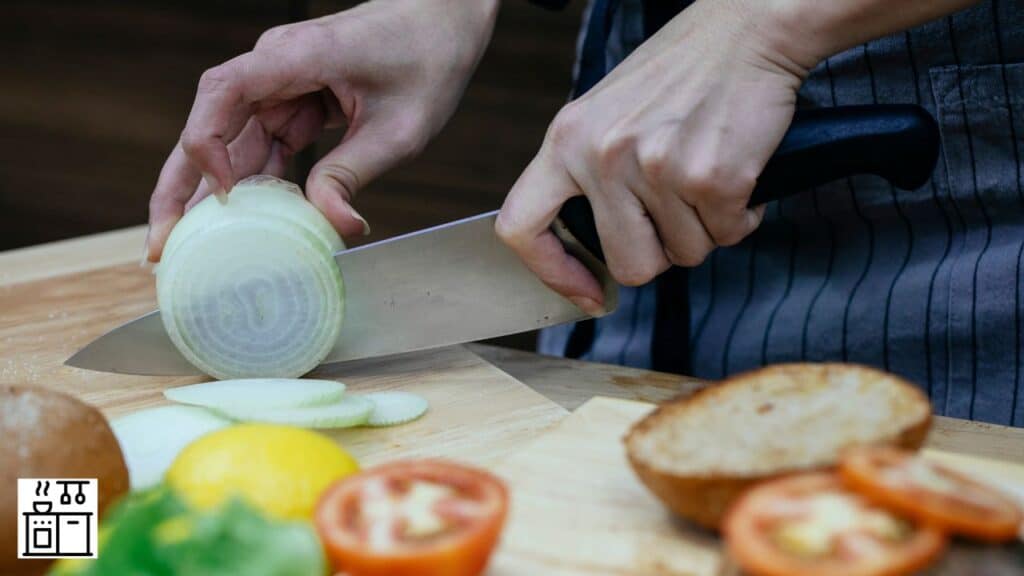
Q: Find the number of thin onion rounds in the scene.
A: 4